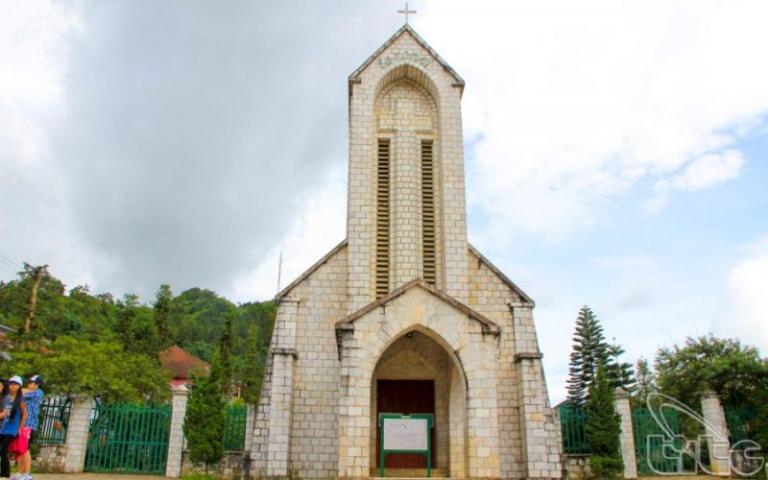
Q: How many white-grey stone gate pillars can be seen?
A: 4